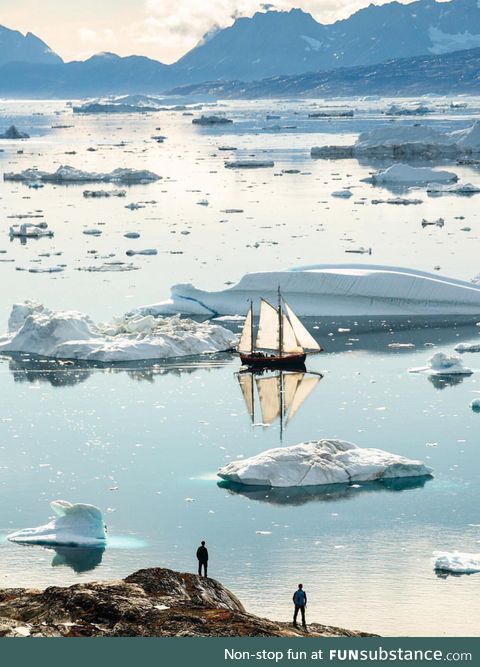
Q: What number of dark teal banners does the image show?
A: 1